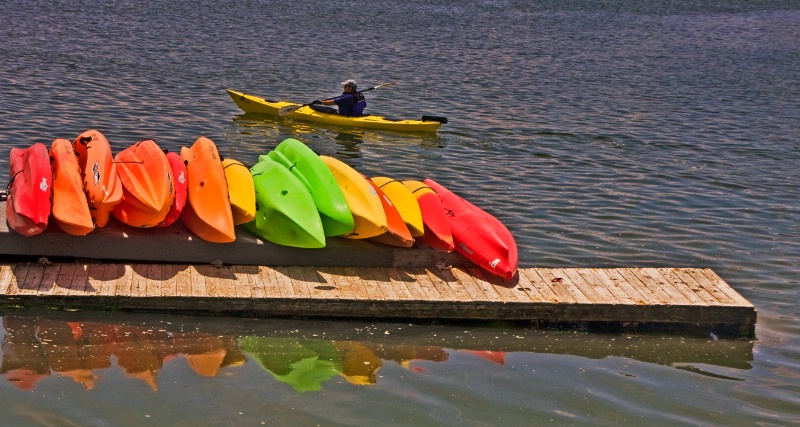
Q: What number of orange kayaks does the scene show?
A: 5